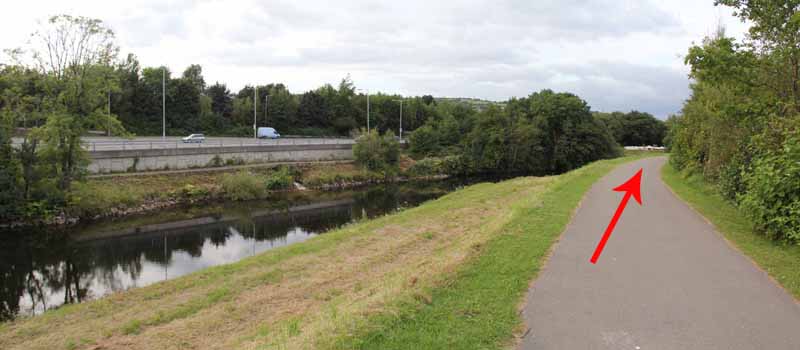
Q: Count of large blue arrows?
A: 0